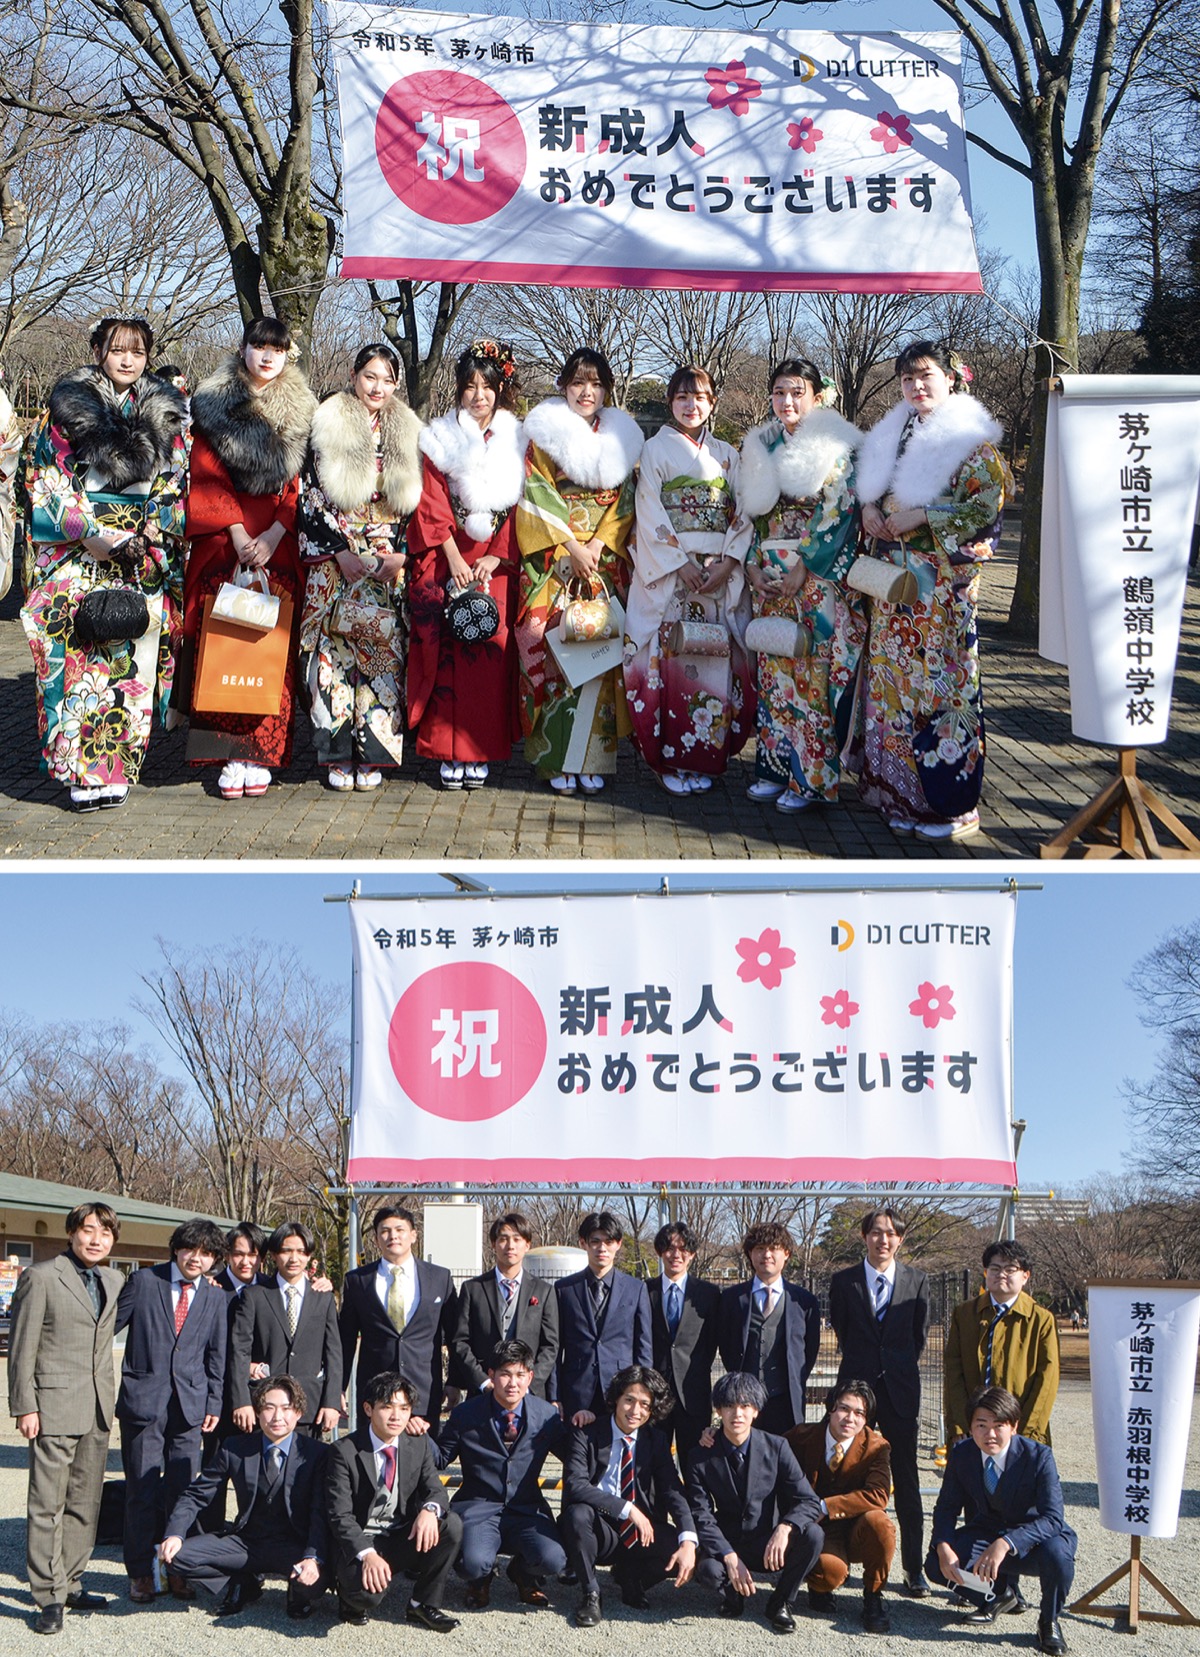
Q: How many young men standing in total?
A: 11